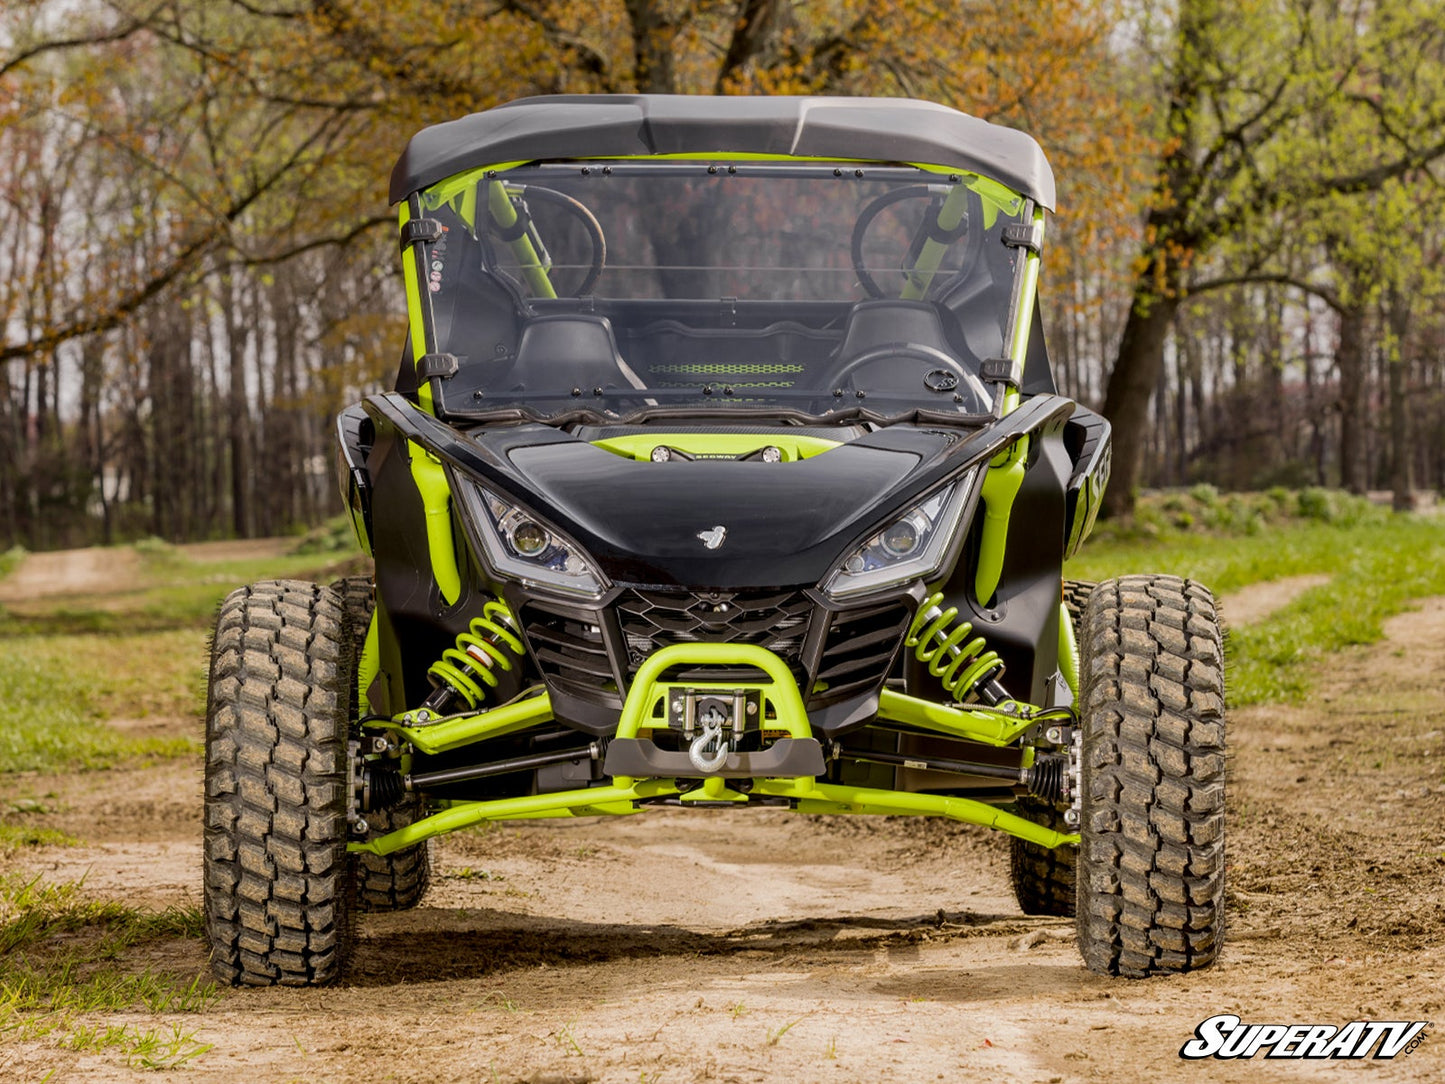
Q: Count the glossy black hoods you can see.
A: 1